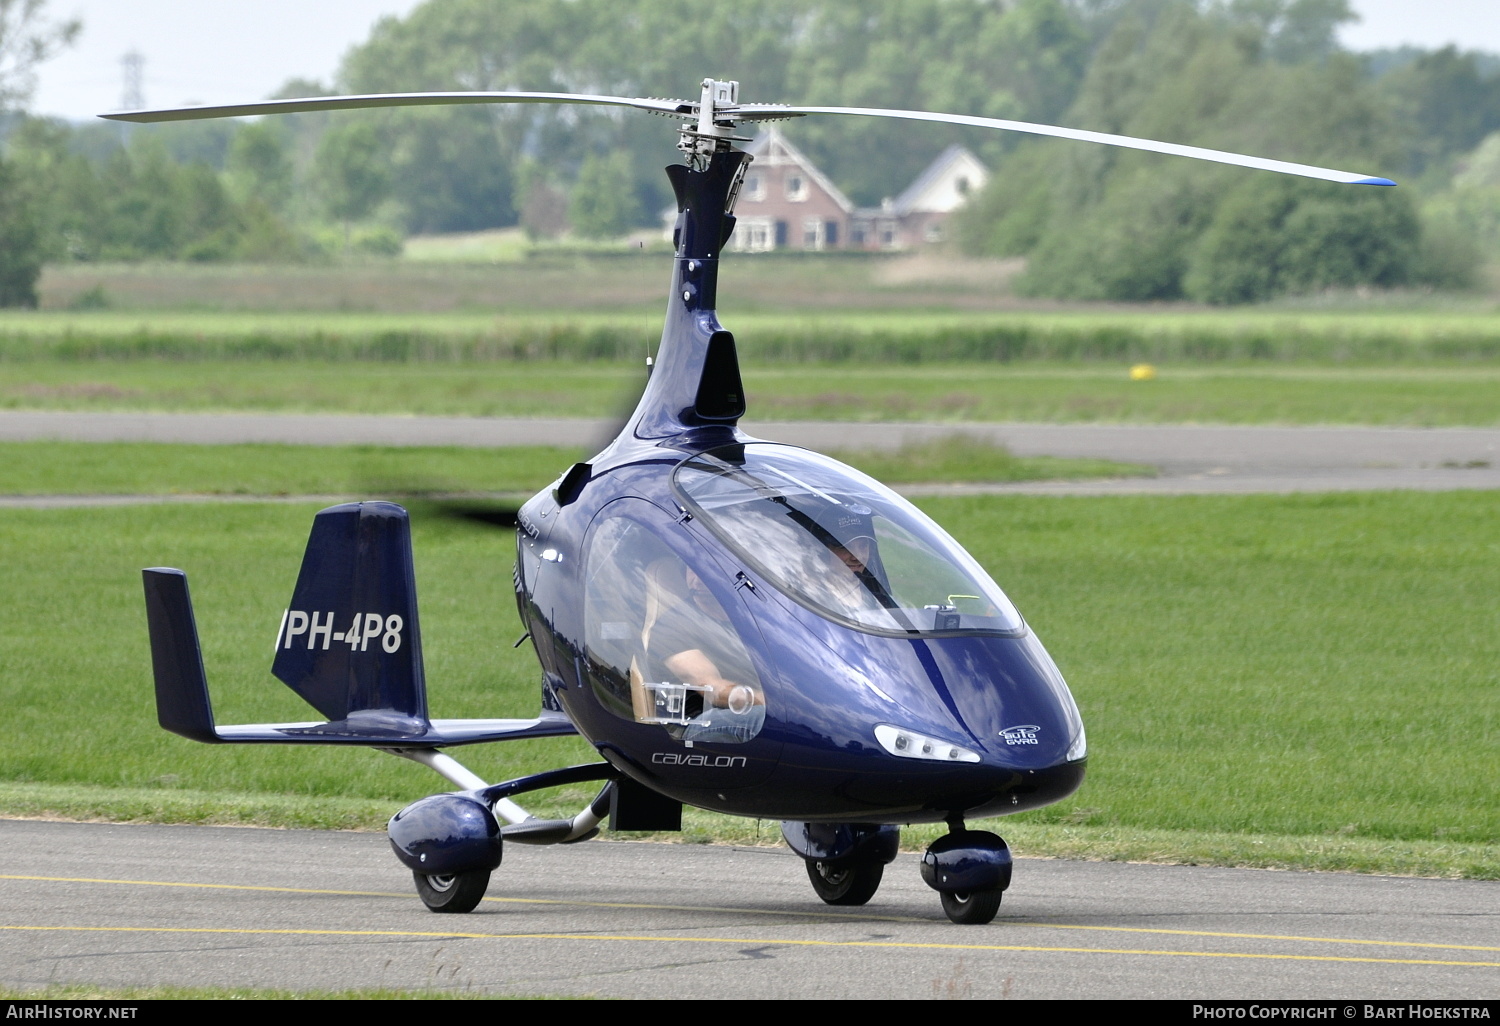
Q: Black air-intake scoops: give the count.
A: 2